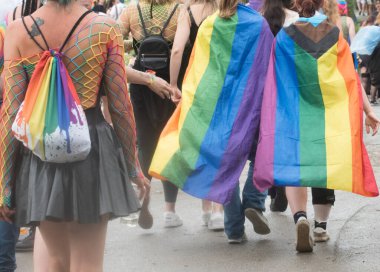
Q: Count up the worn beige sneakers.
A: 2